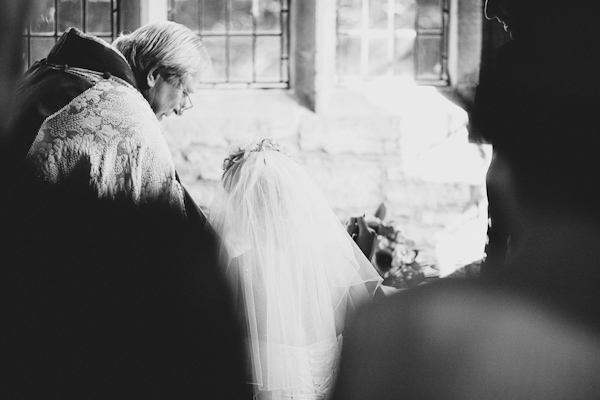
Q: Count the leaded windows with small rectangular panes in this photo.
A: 3